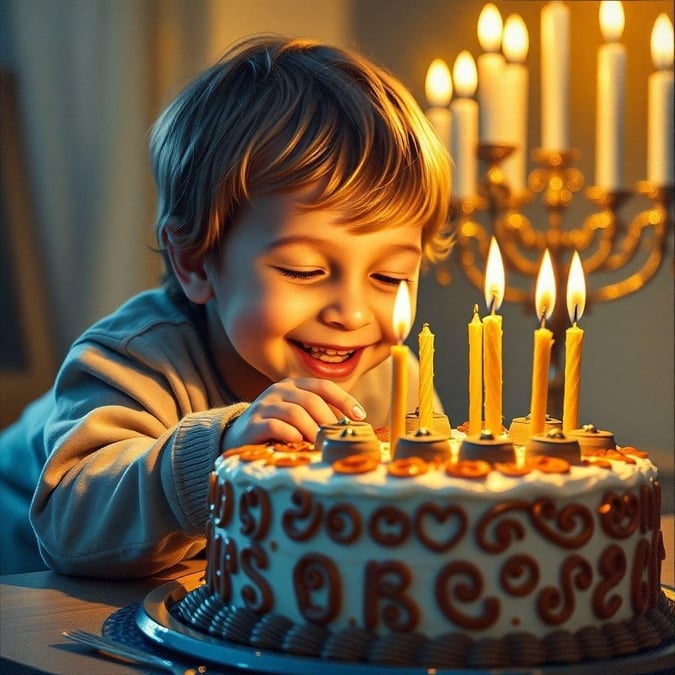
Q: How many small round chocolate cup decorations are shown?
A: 8